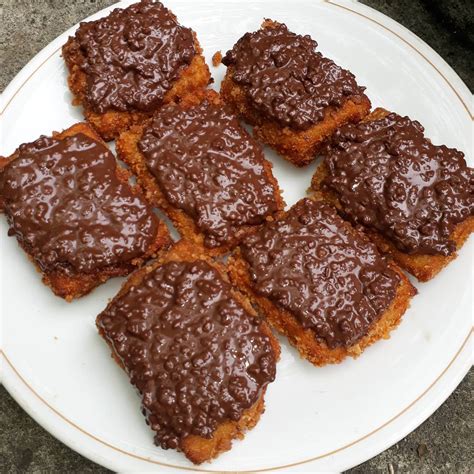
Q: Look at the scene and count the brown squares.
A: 7